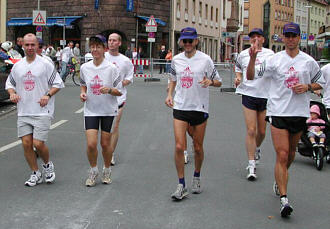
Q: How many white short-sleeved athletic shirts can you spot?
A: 6